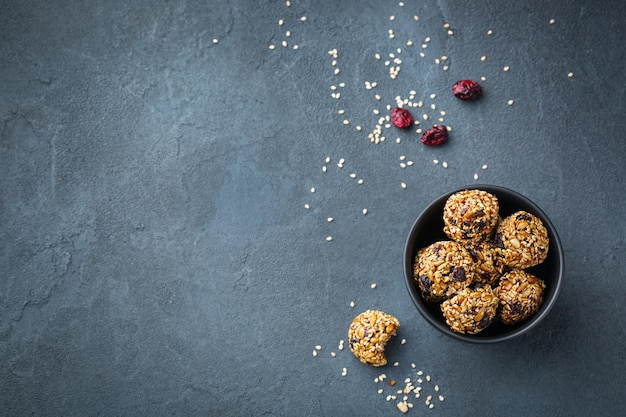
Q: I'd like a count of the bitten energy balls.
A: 1